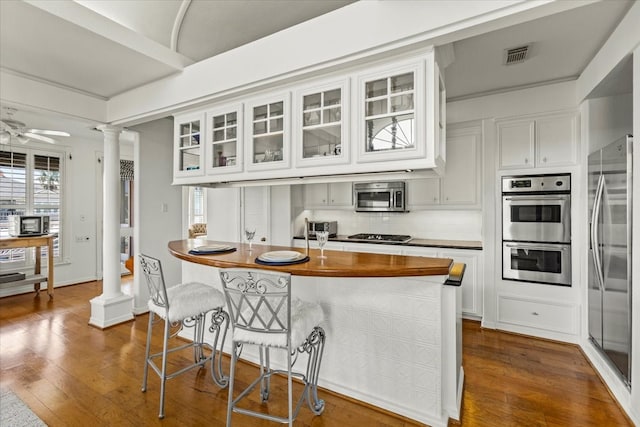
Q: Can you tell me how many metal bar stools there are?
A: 2